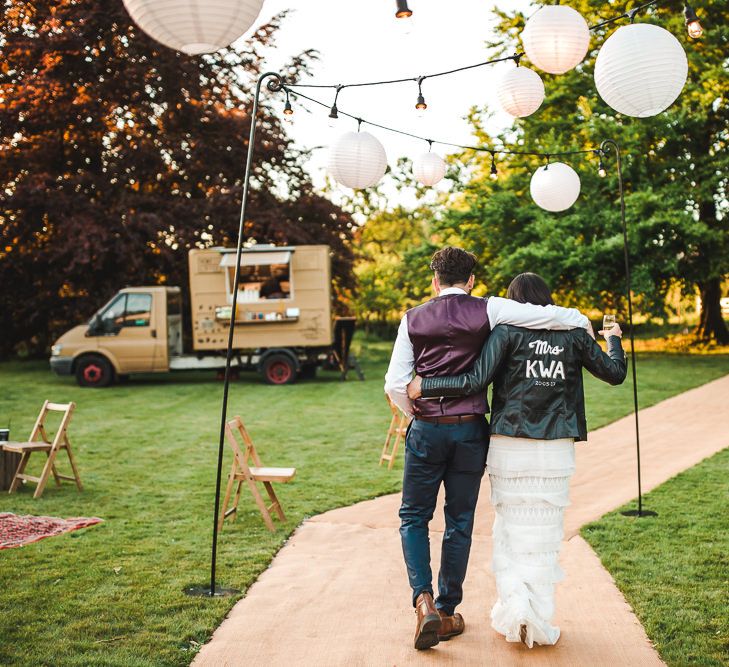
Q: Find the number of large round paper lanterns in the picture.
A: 7